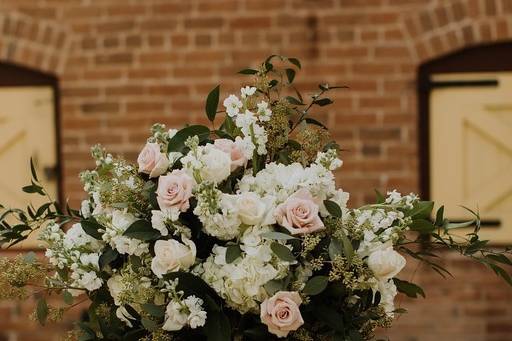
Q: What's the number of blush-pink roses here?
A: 5